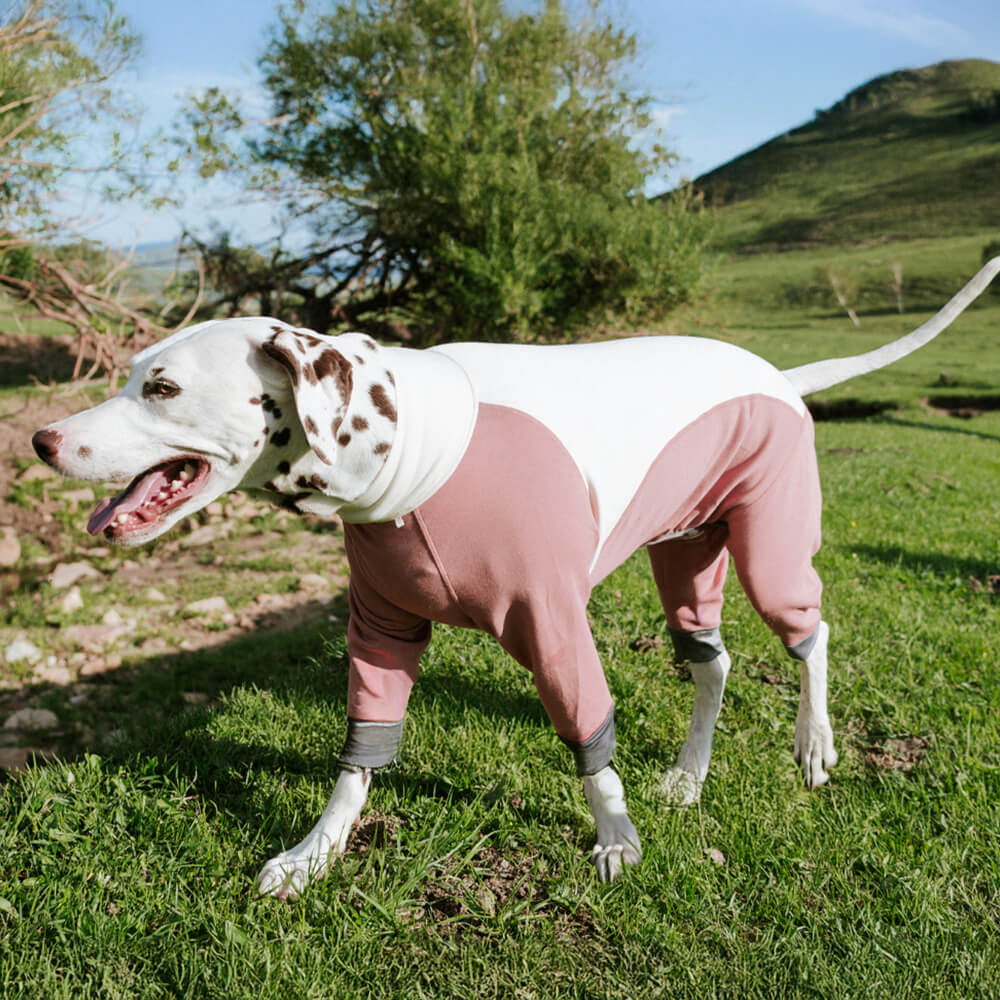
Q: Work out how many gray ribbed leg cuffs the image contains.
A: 4